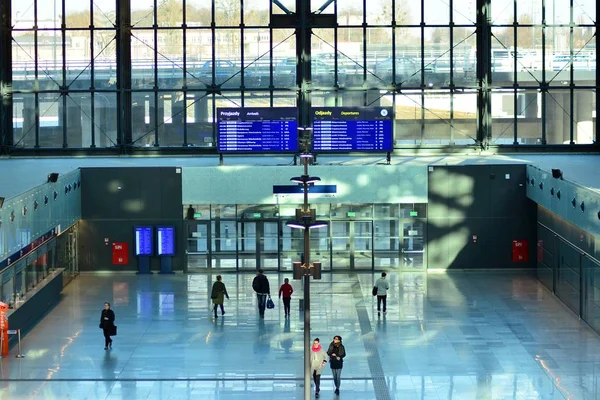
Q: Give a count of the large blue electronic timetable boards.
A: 2